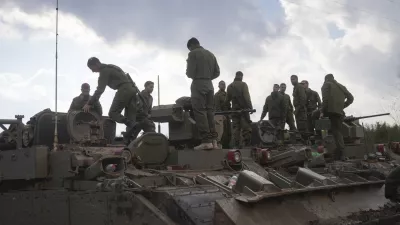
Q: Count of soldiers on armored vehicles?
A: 11